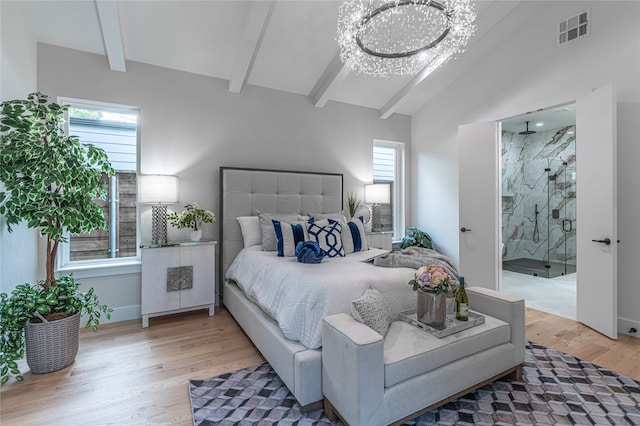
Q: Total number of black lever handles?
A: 2